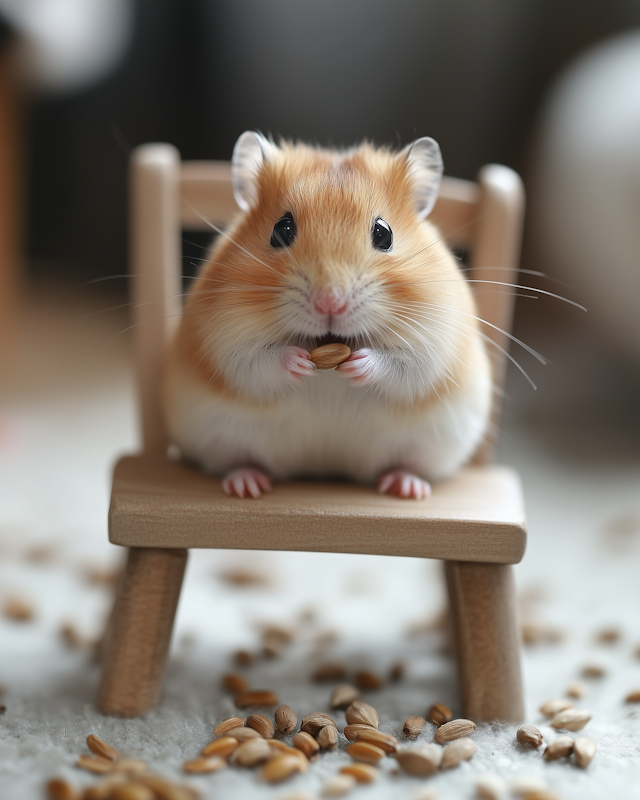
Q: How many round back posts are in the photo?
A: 2